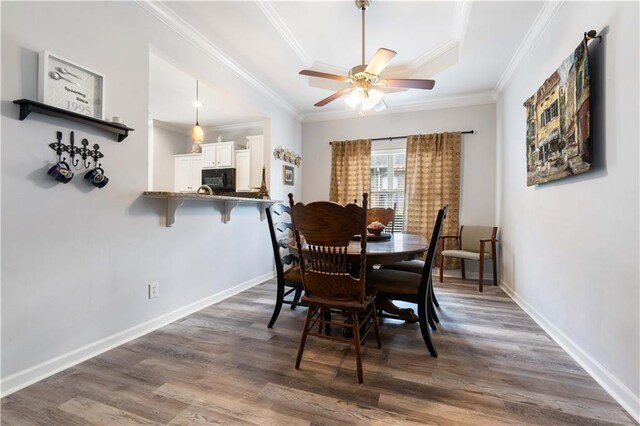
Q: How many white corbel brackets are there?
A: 3